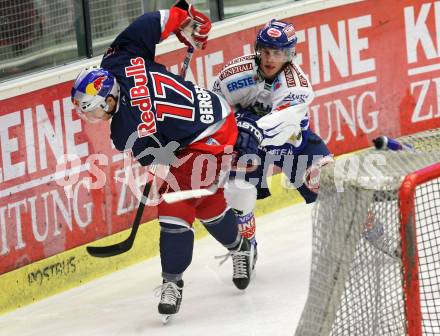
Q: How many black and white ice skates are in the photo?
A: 2